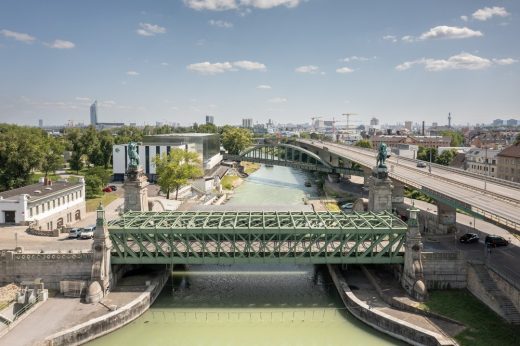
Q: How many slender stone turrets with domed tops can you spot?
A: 2